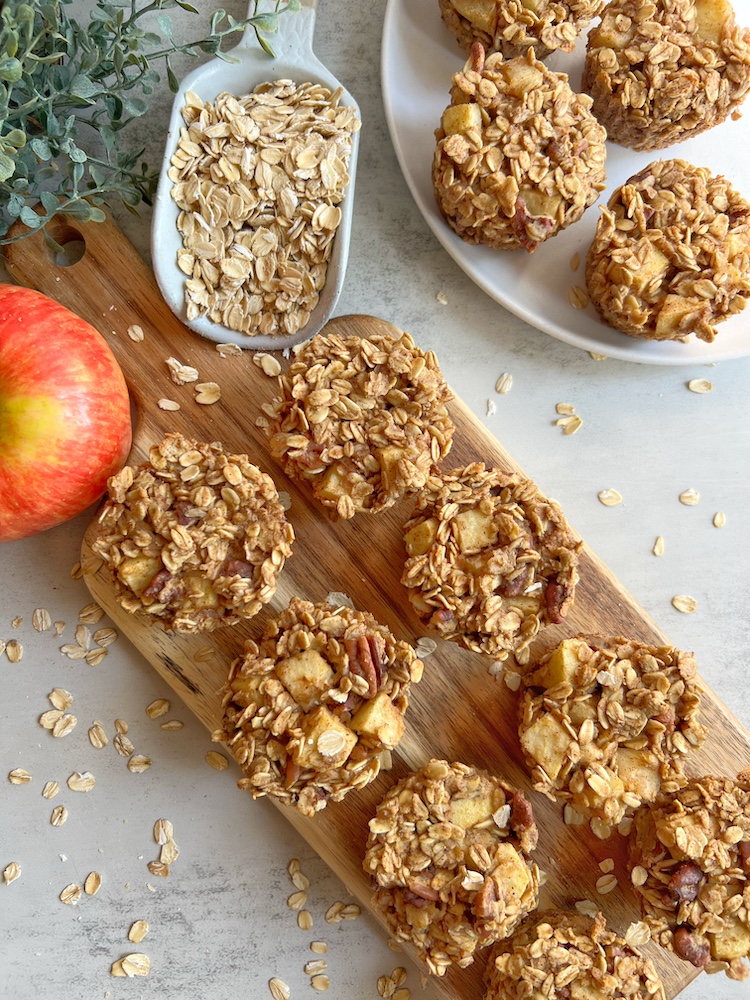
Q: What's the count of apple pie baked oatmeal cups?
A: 12